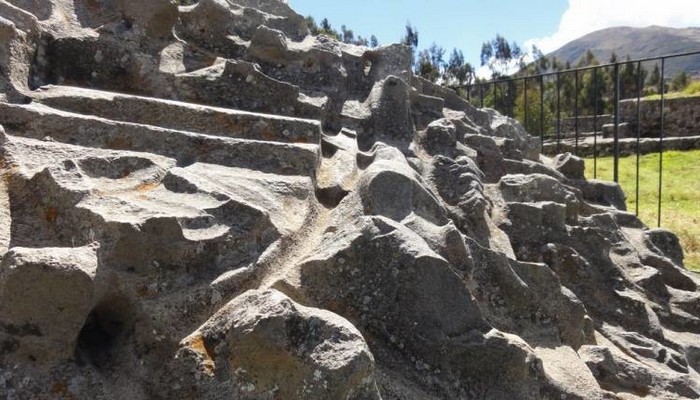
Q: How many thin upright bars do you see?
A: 12